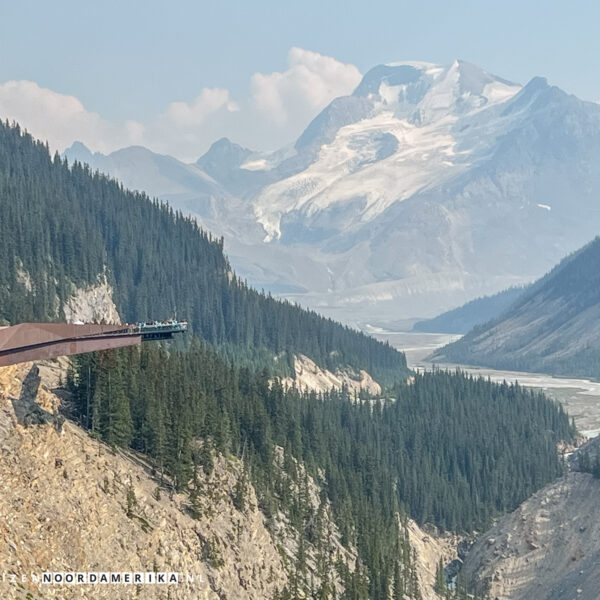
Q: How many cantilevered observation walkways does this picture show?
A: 1